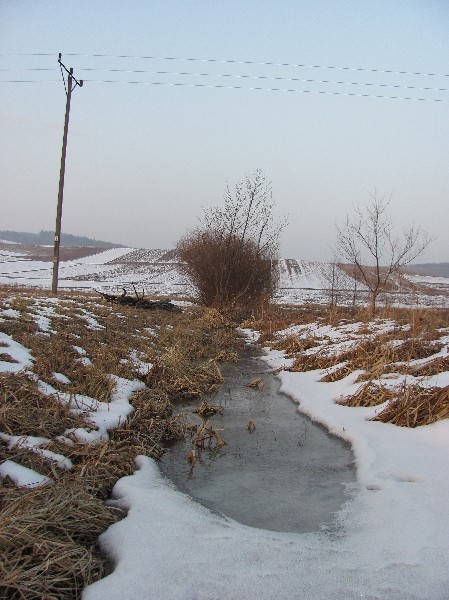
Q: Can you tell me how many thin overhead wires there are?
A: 3